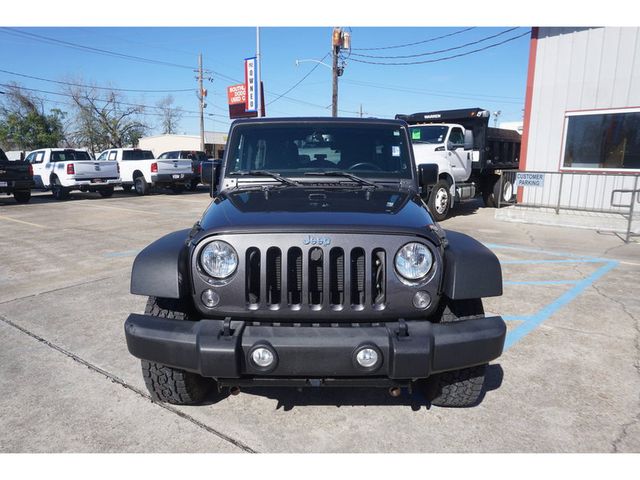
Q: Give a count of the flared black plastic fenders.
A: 2